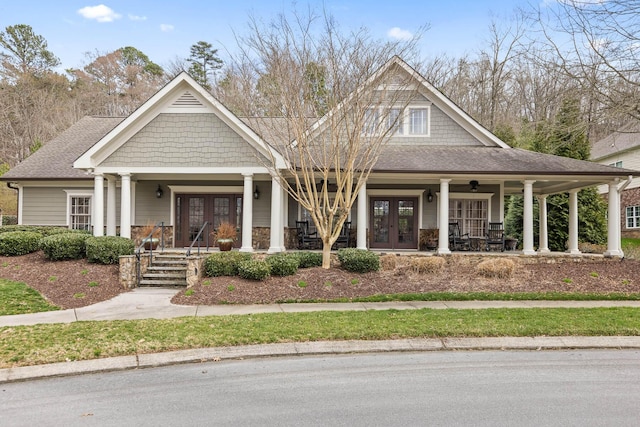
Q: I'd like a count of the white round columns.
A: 11